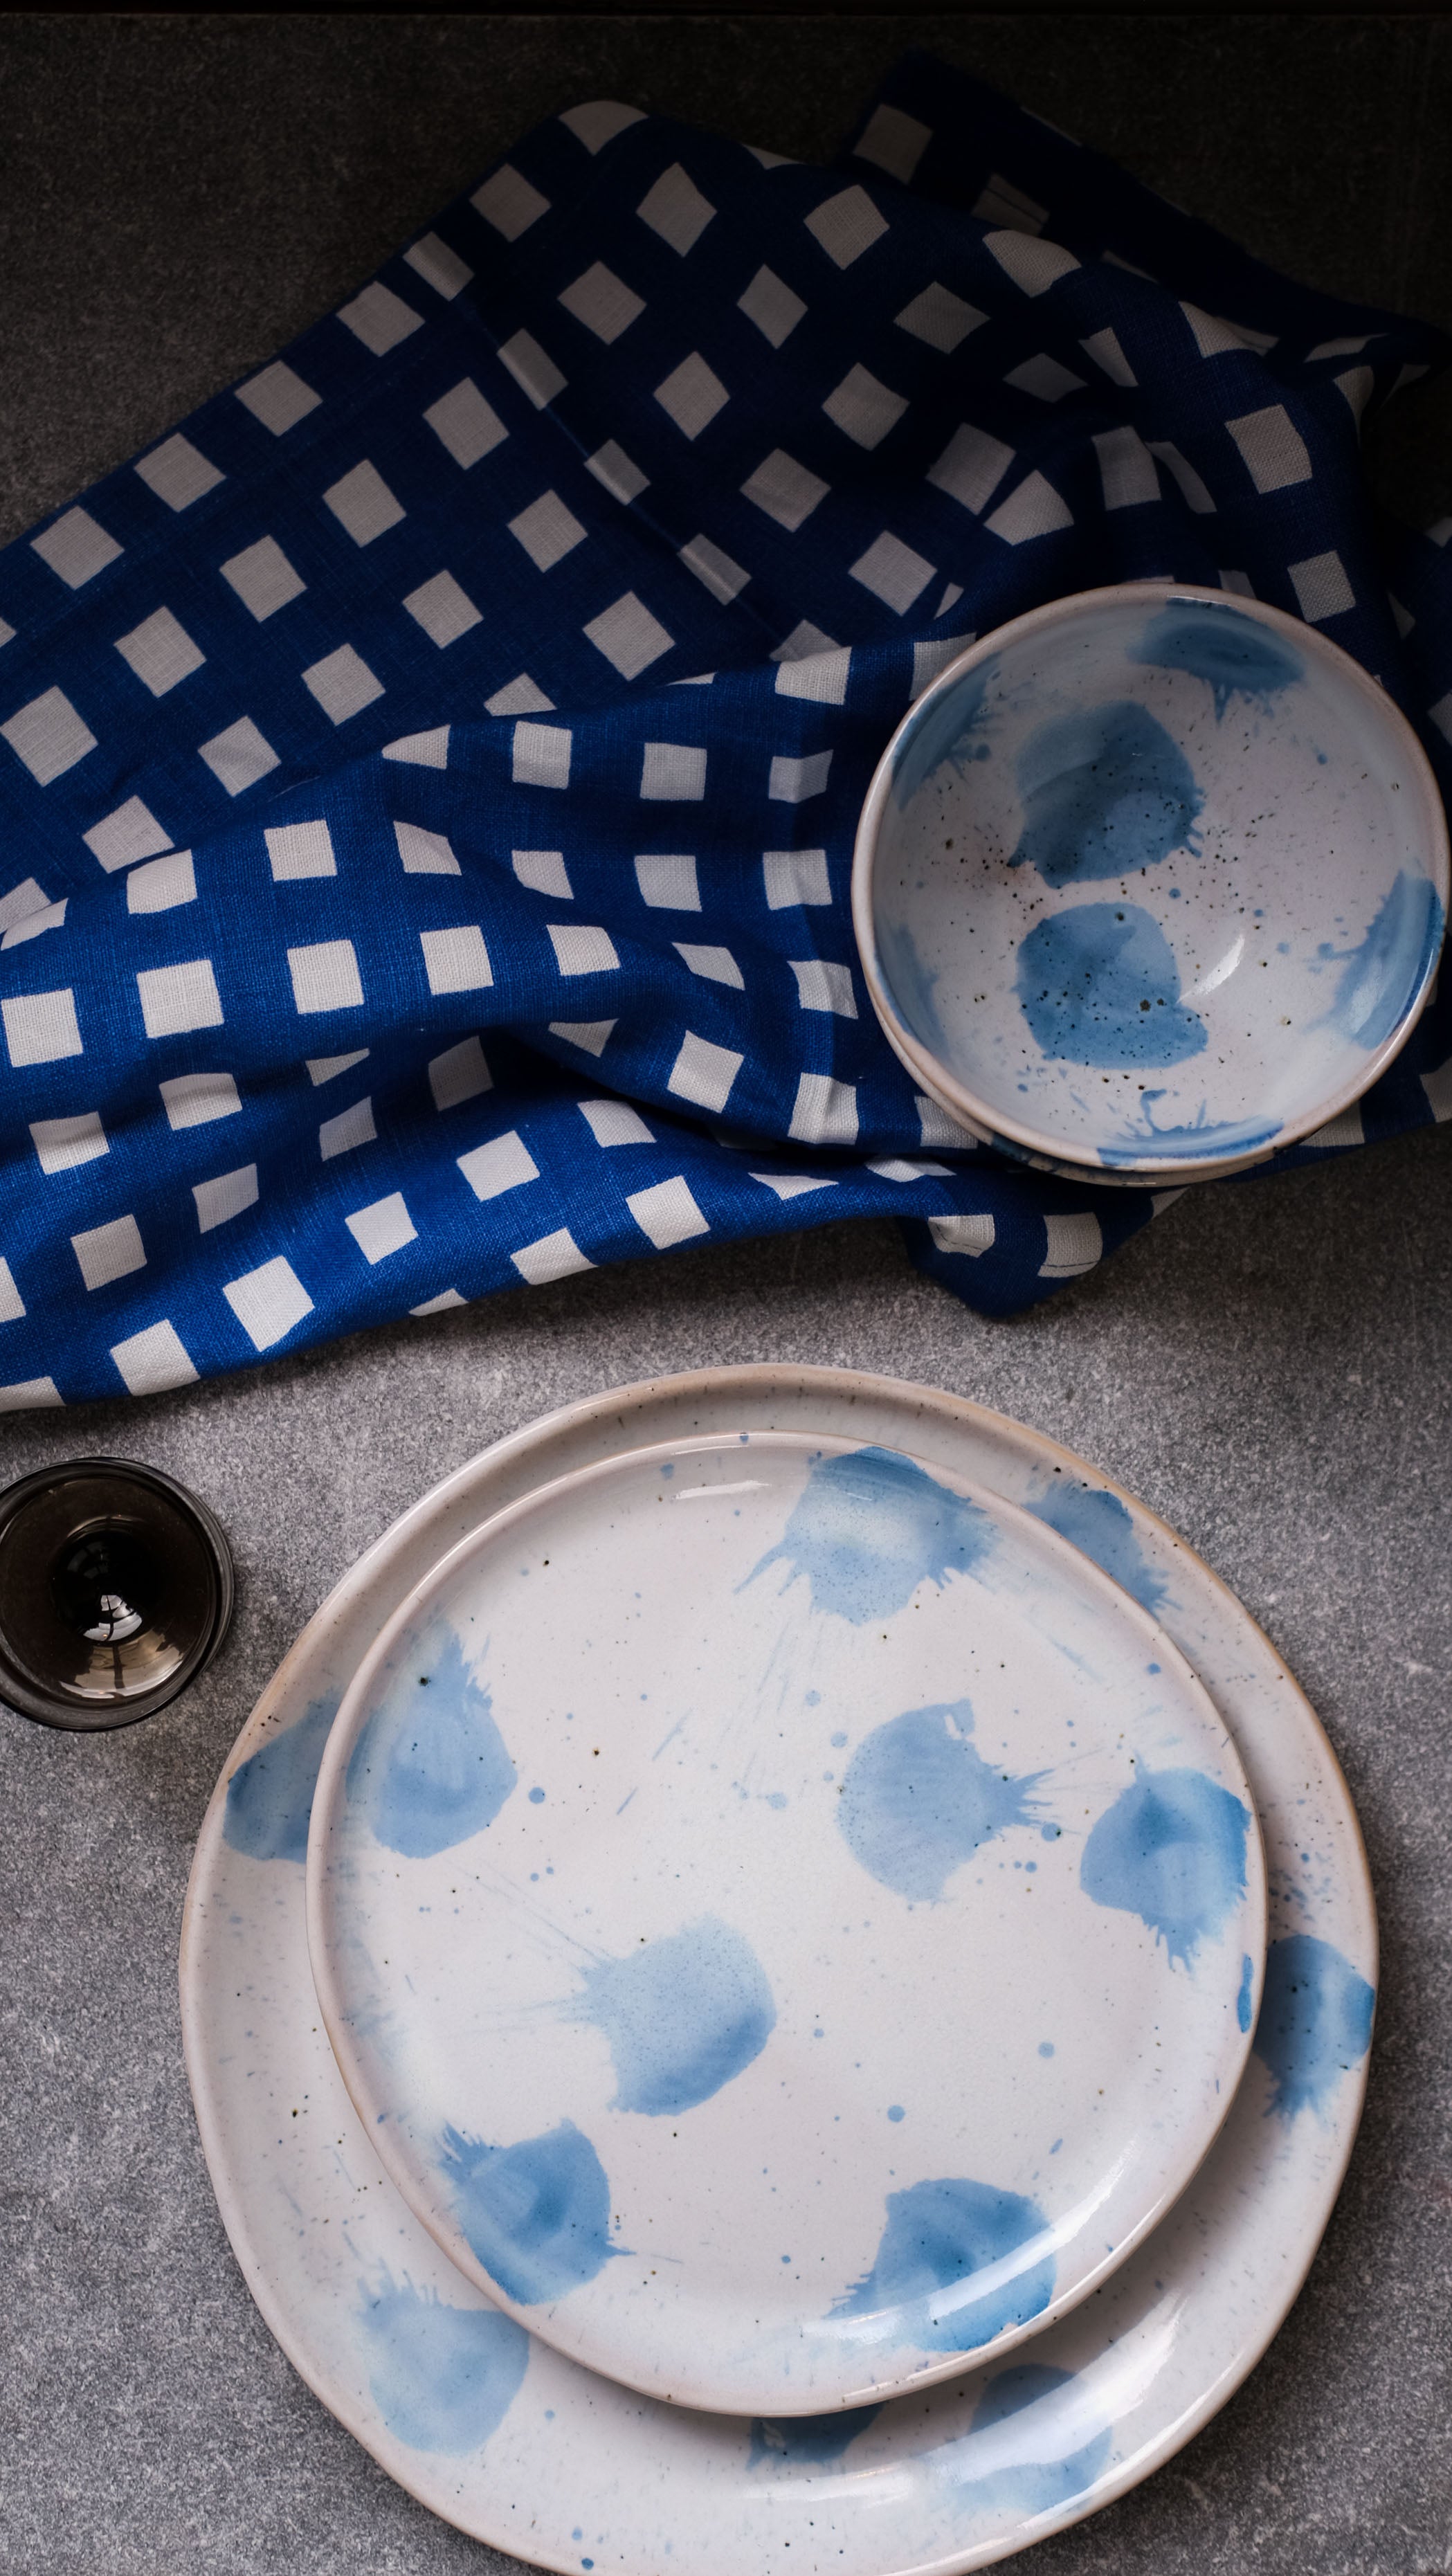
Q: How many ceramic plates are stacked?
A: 2